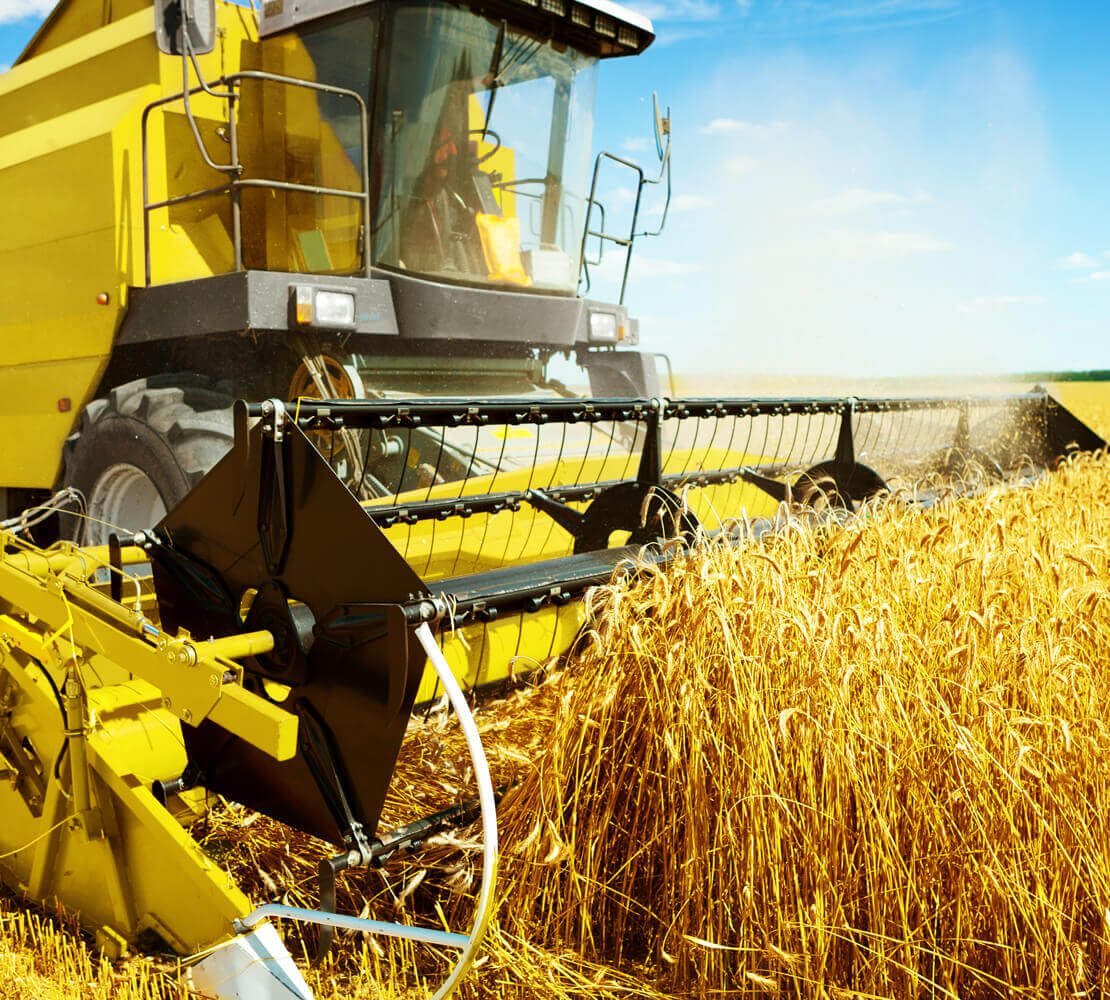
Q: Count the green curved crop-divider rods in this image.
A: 0